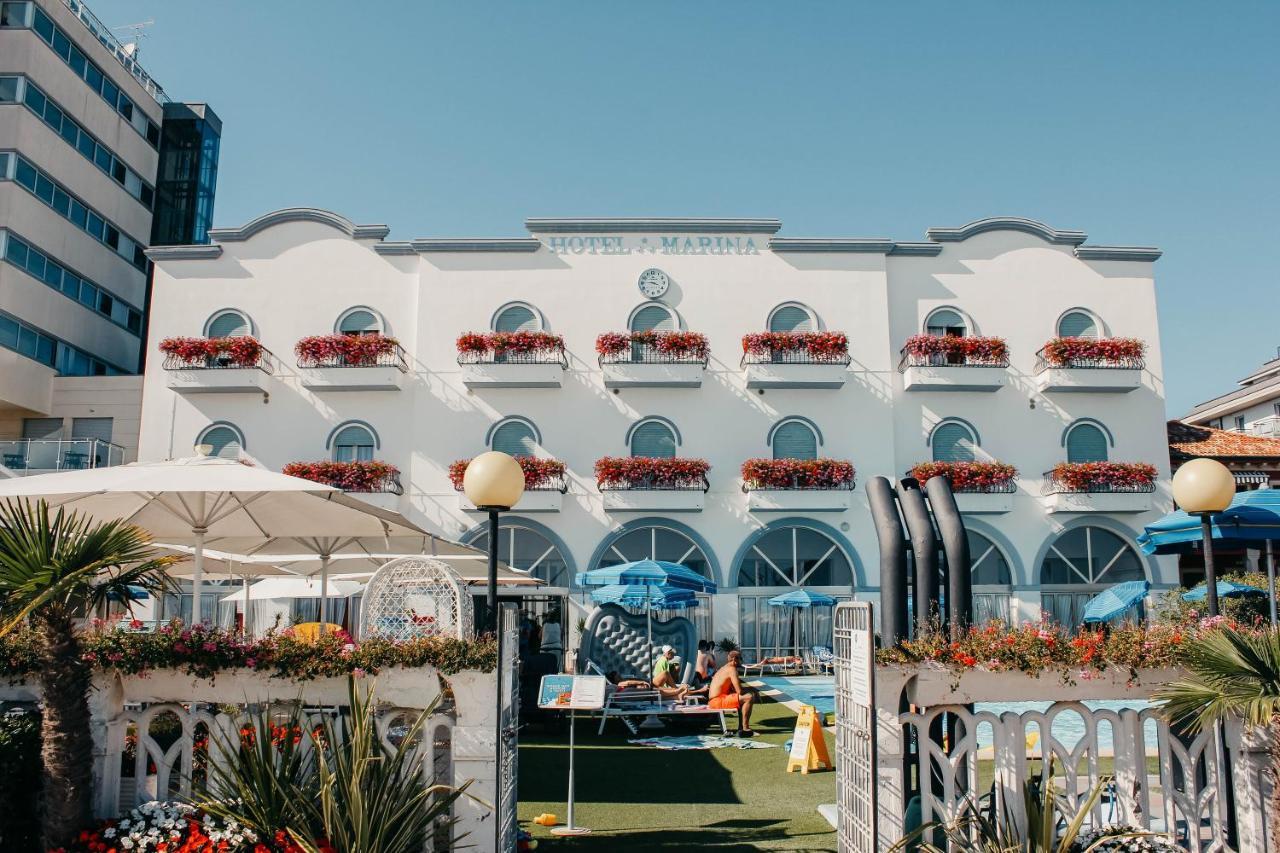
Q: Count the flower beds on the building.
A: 13